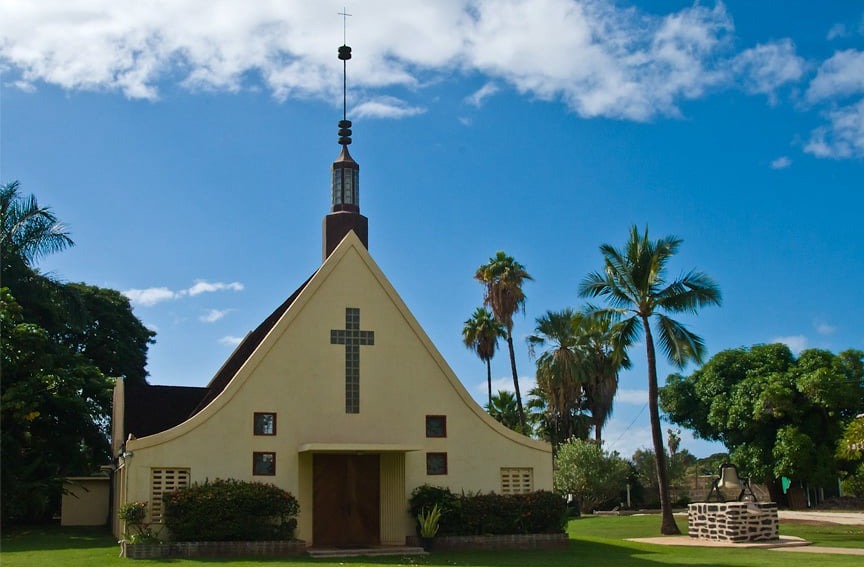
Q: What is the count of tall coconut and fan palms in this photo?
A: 5